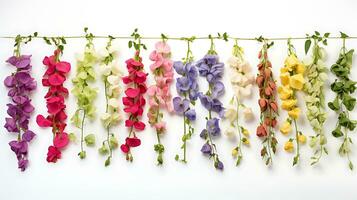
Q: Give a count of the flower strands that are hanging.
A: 13